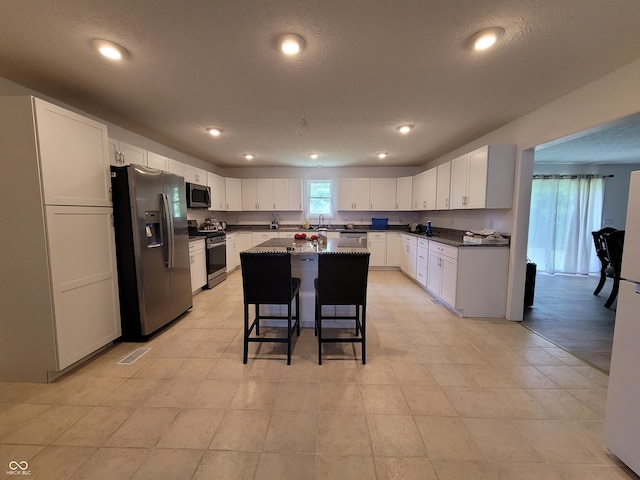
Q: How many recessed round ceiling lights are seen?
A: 8